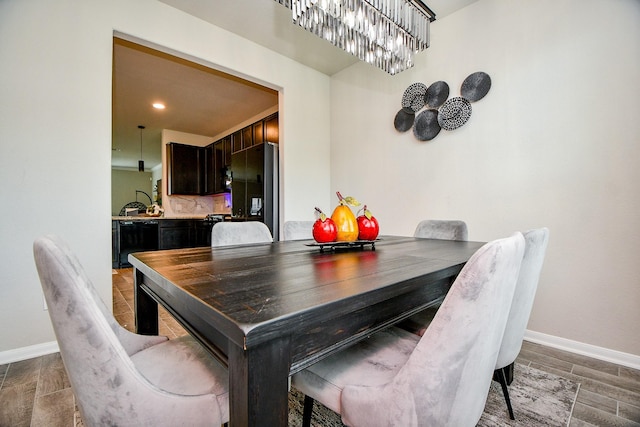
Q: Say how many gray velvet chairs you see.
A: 6